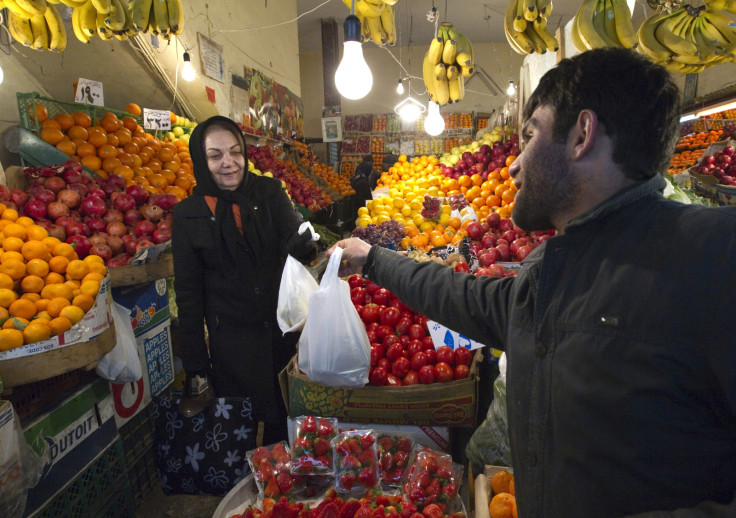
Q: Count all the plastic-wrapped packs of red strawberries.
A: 5